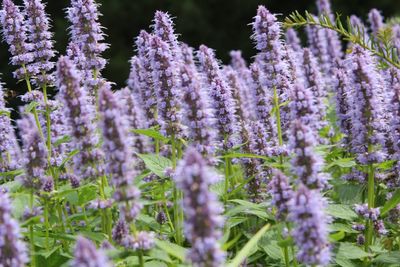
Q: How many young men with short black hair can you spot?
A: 0